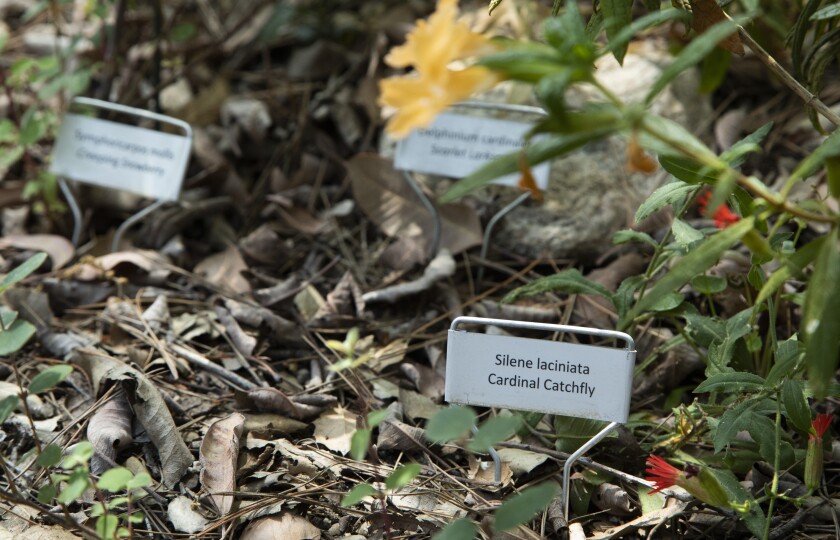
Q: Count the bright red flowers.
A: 3